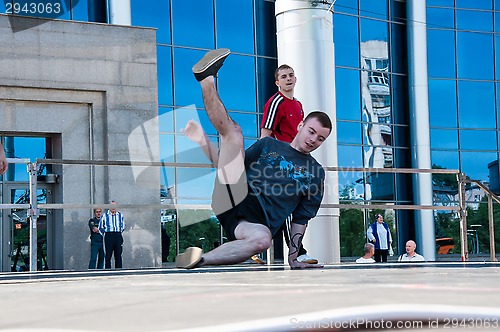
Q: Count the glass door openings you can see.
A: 1